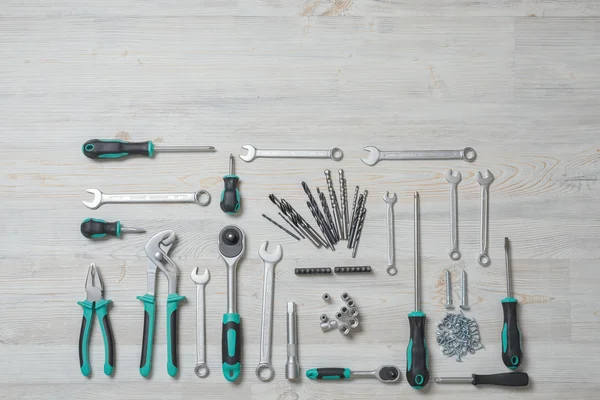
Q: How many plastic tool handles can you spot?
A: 12